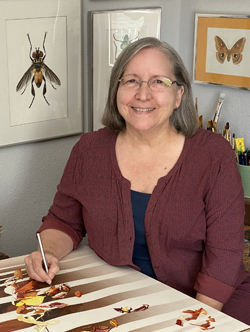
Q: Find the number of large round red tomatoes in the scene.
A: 0